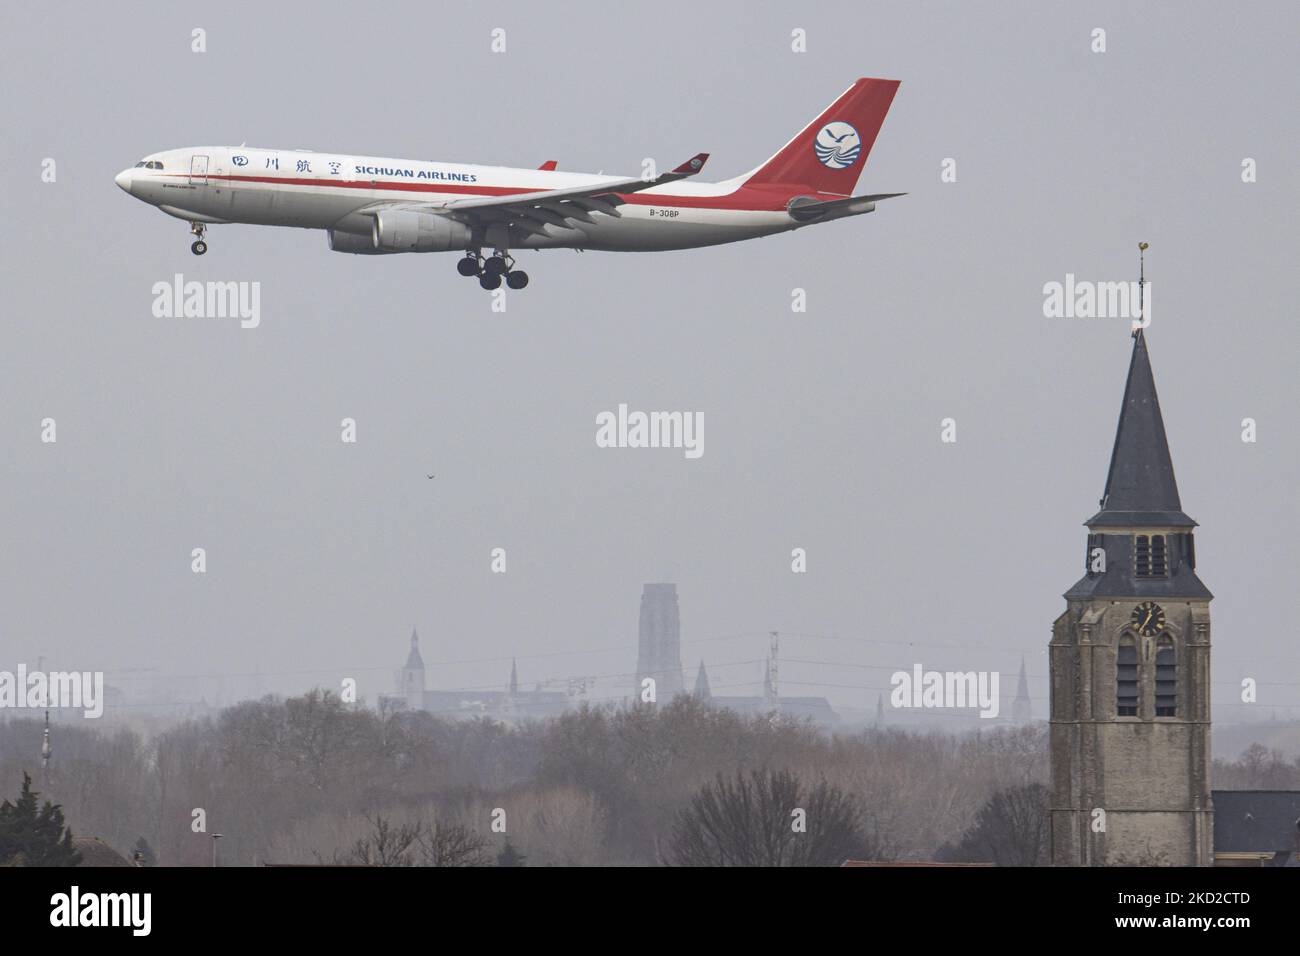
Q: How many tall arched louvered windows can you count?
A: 2